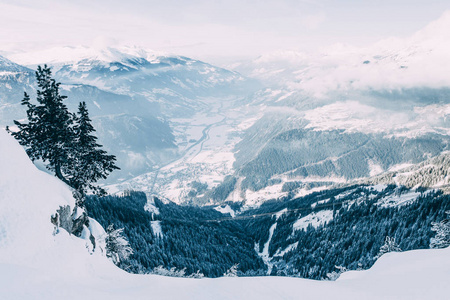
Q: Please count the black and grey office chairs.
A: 0